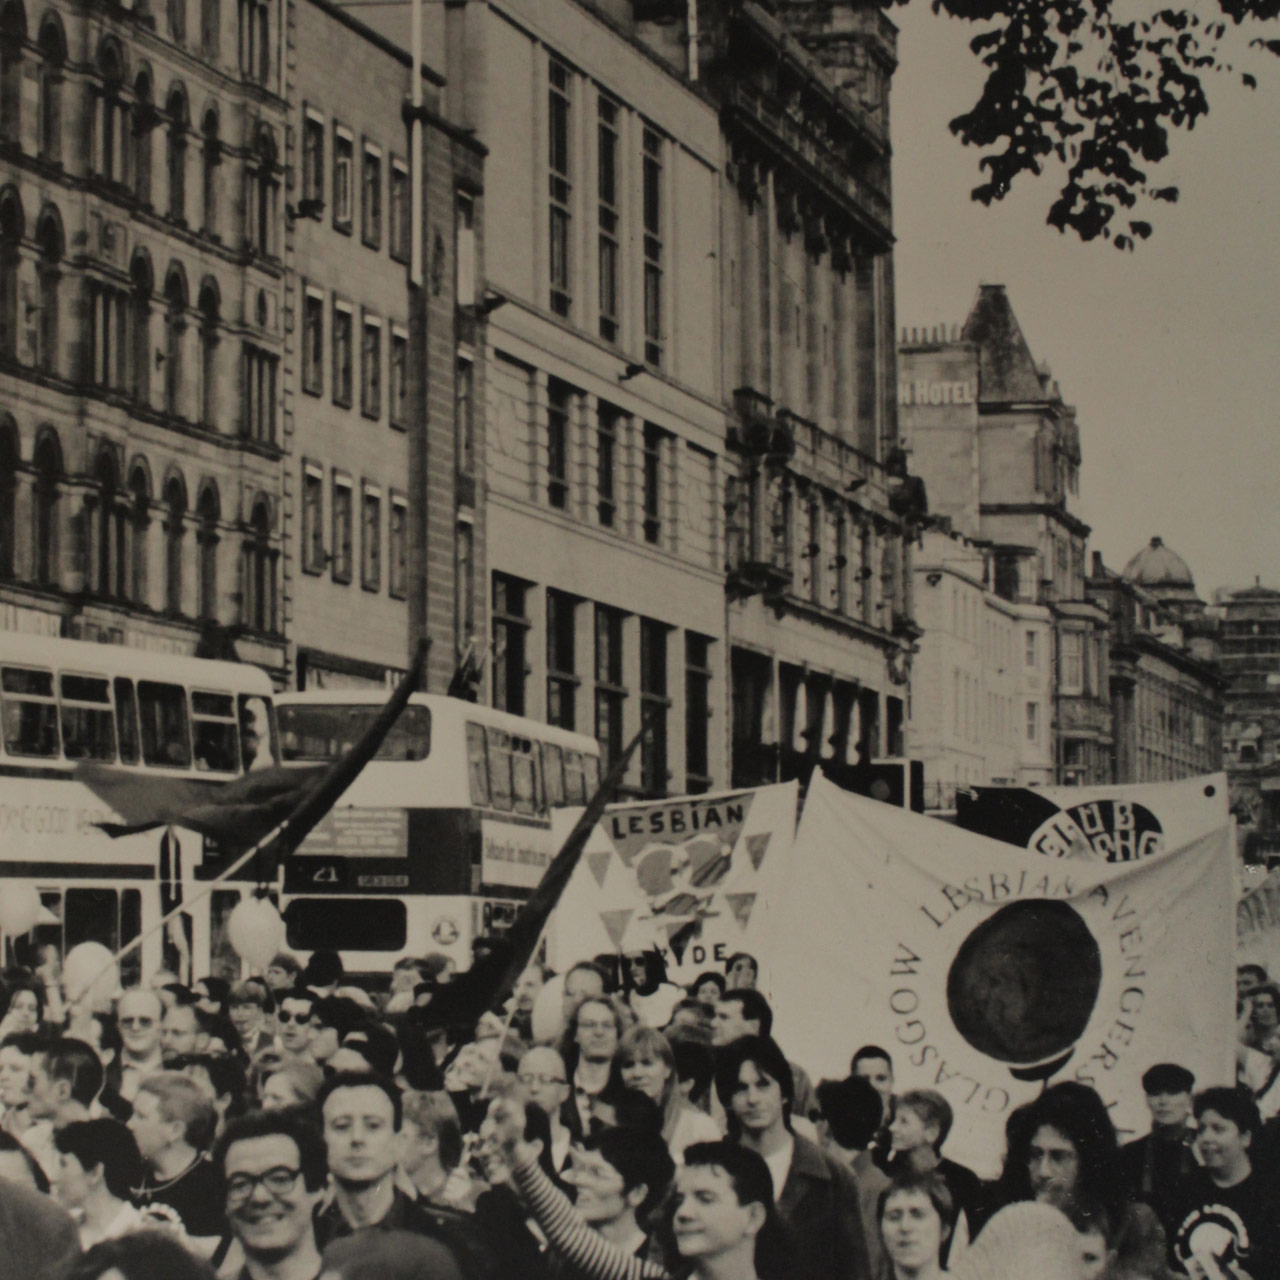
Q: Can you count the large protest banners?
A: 3